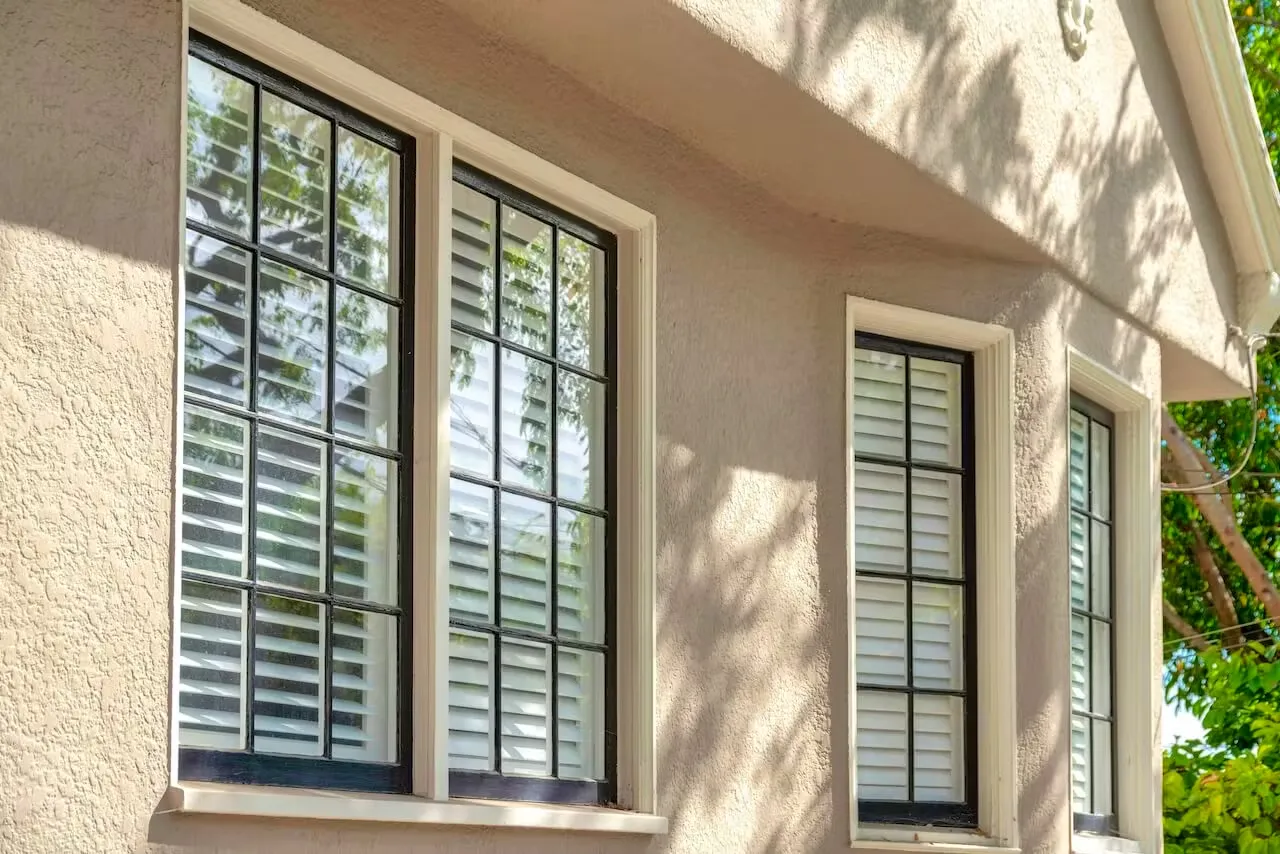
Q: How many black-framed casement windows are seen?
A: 4